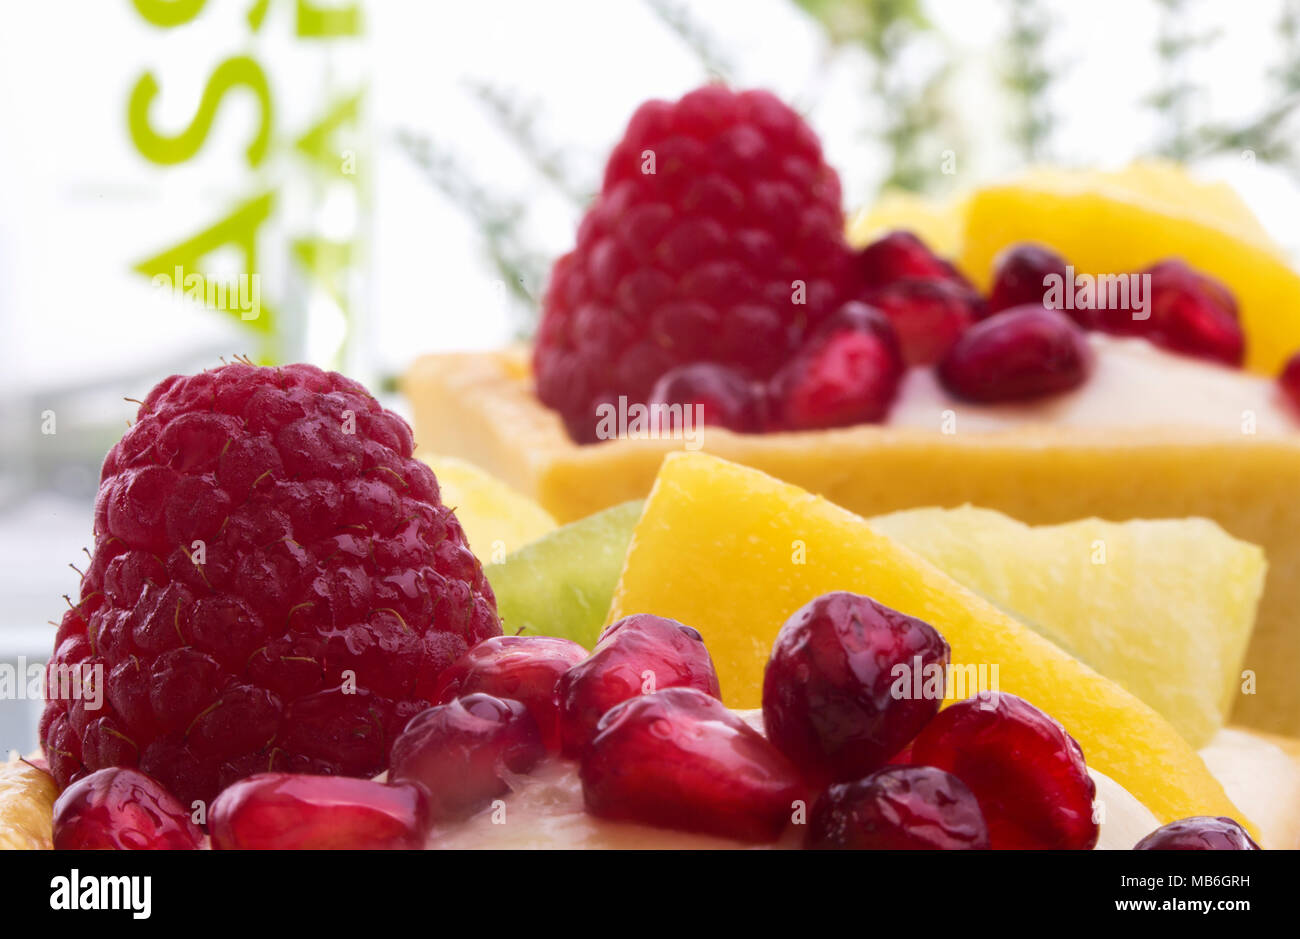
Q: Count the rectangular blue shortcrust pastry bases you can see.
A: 0